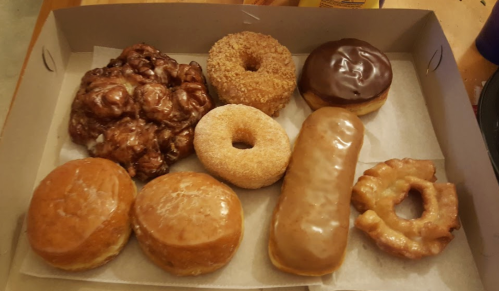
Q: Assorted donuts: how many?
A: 8